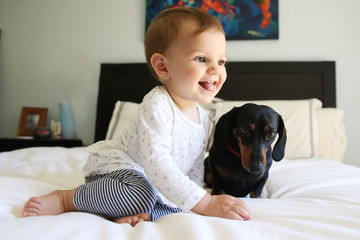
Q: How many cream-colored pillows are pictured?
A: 3